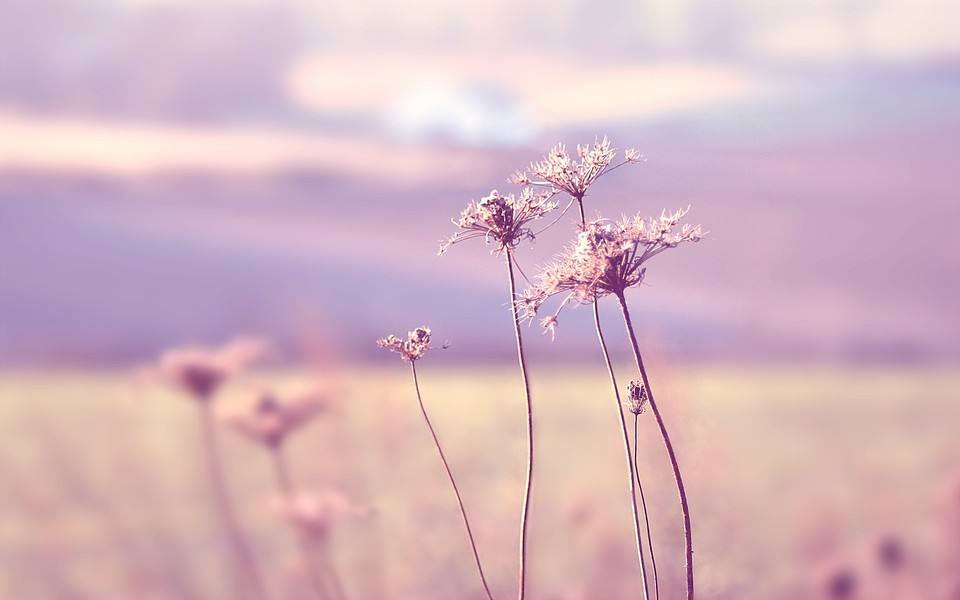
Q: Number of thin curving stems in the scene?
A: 5